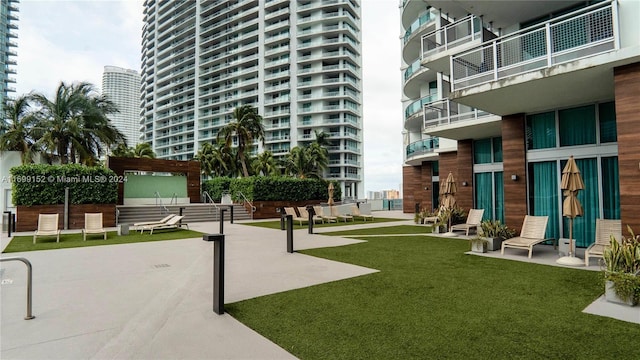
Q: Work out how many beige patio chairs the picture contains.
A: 13